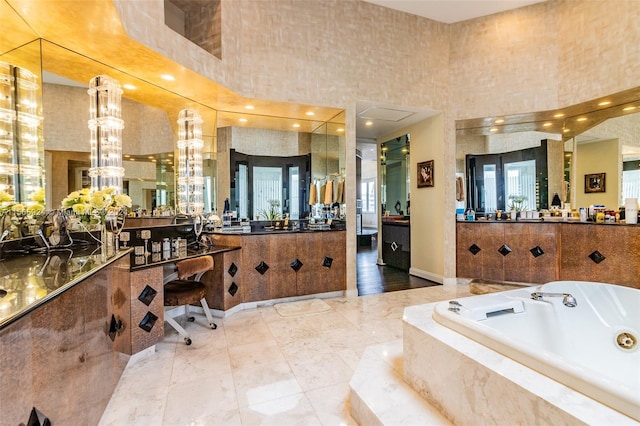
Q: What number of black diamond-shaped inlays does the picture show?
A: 13